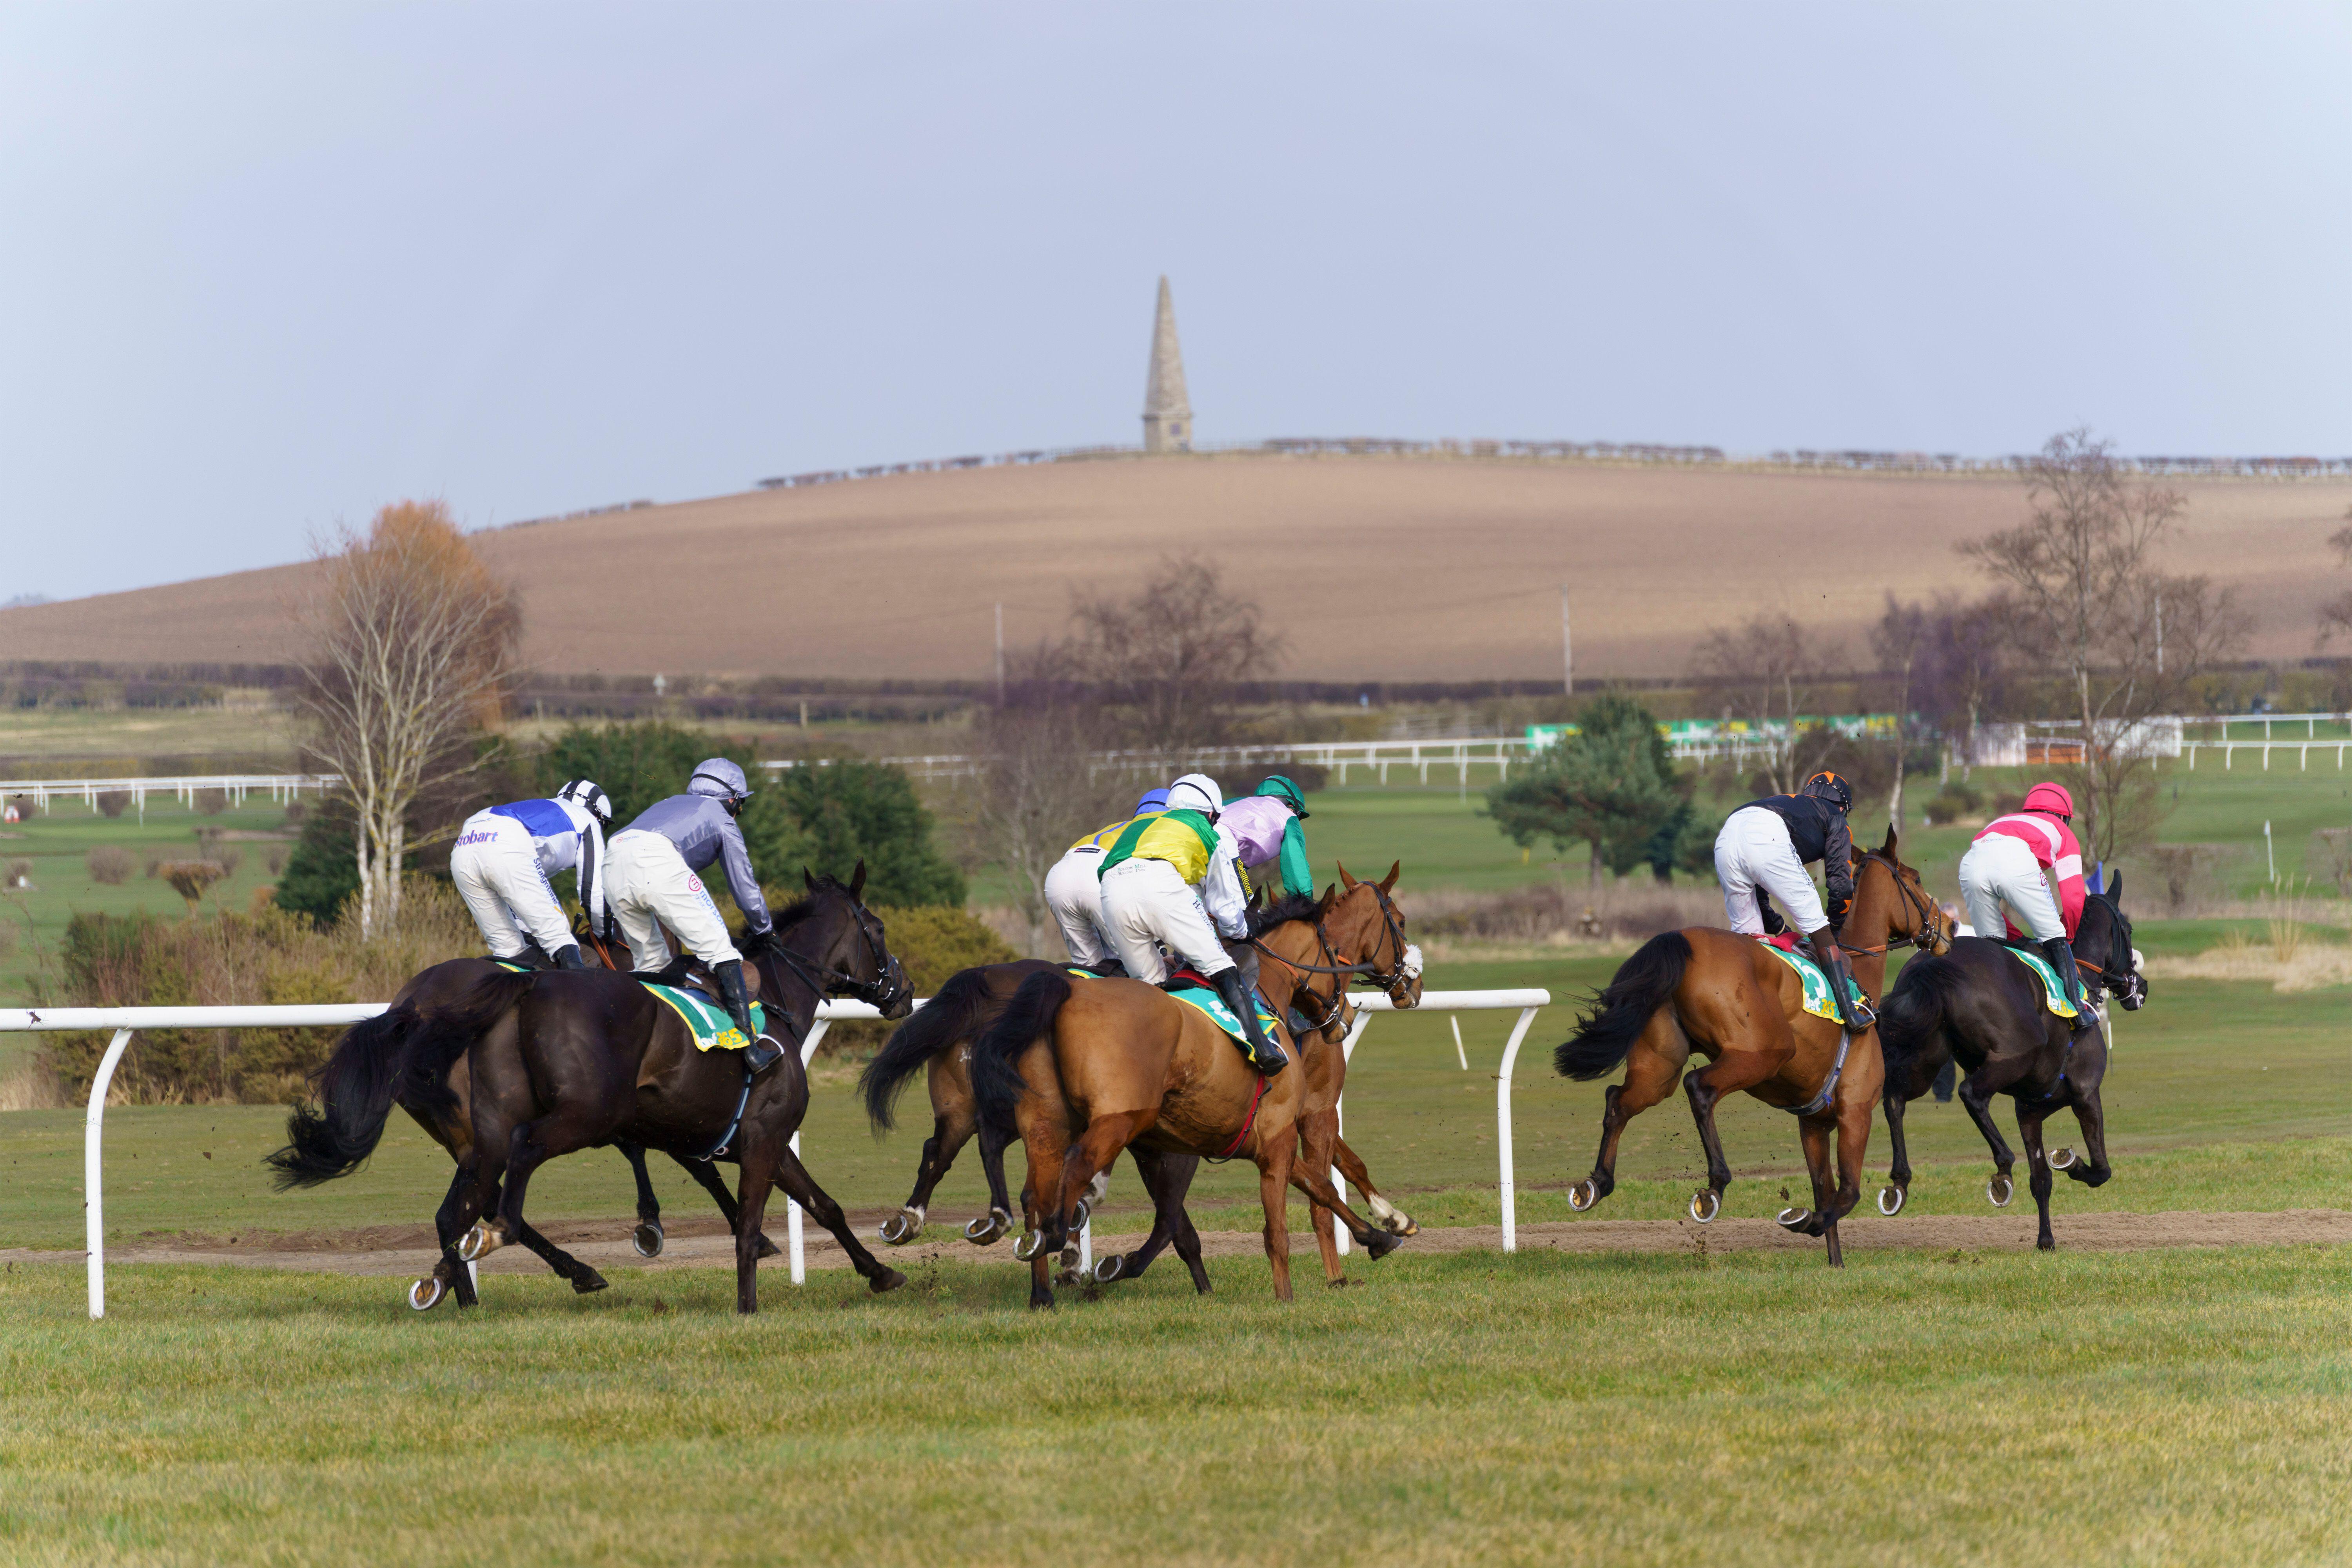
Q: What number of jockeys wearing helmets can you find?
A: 7